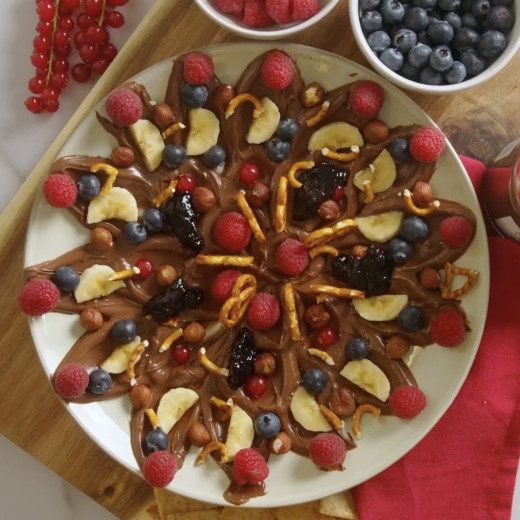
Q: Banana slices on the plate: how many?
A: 14